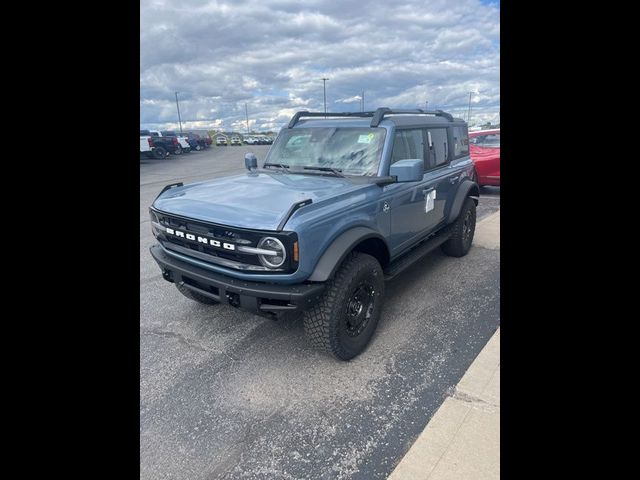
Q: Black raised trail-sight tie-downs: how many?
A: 2